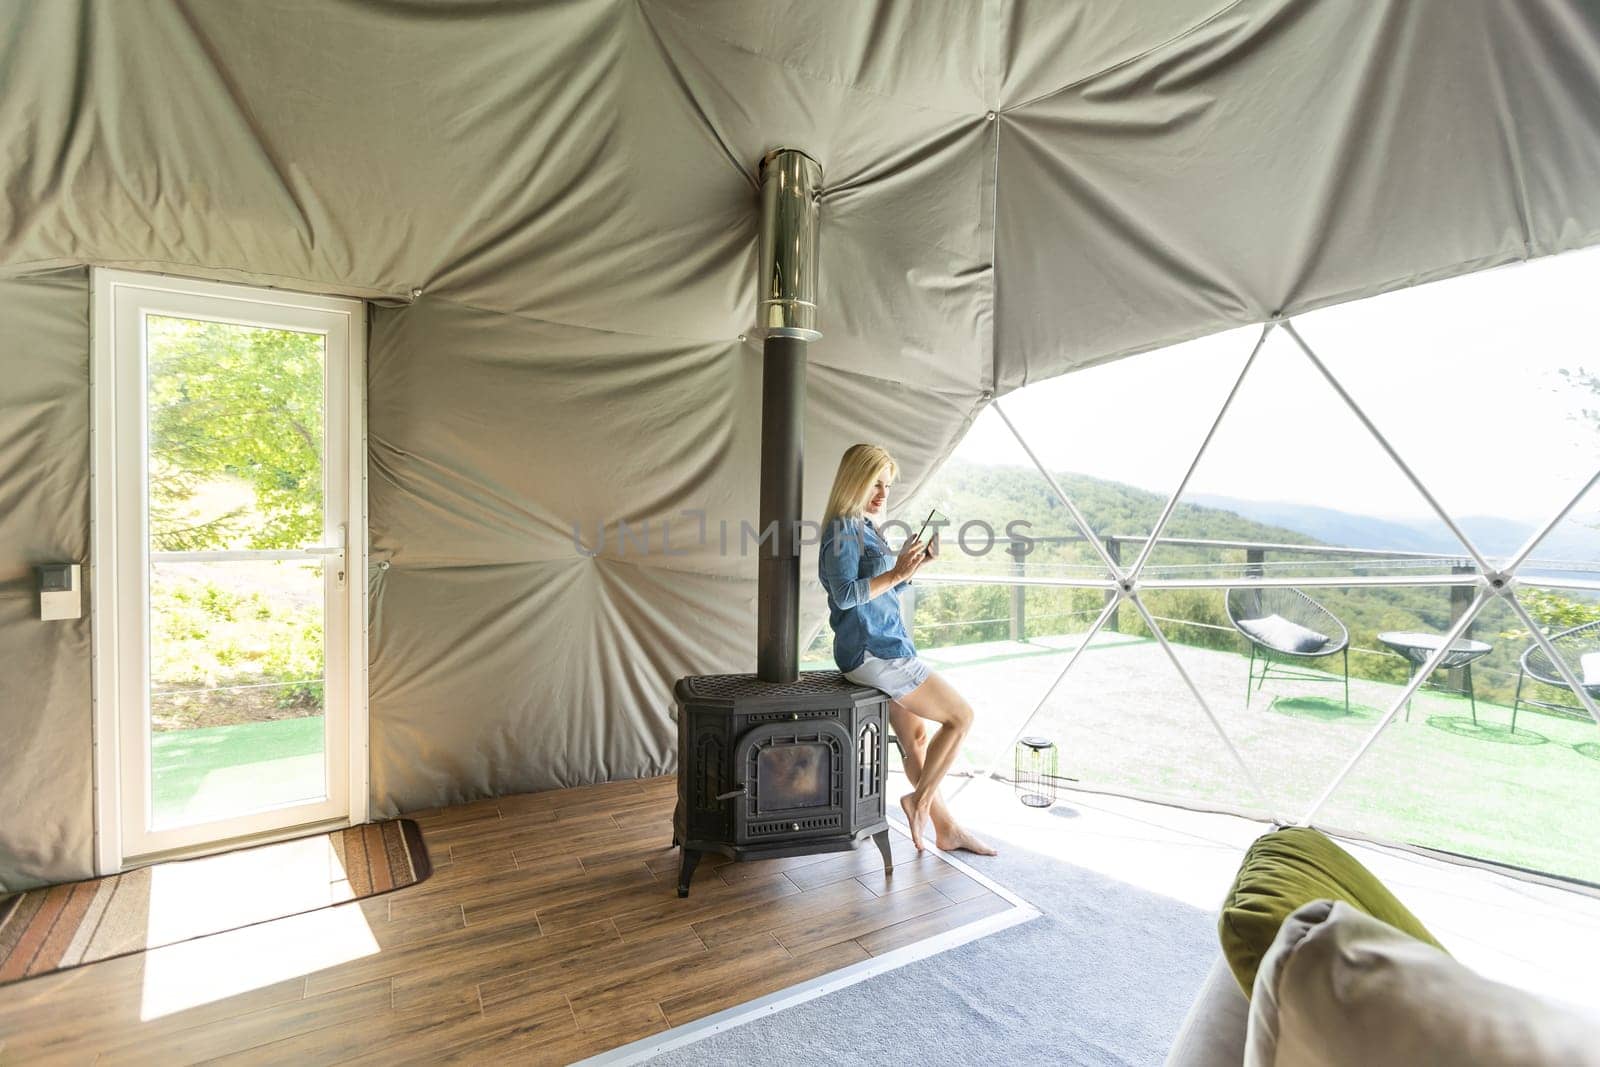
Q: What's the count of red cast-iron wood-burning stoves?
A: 0